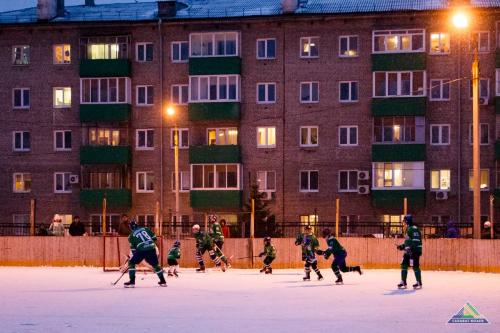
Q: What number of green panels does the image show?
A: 12